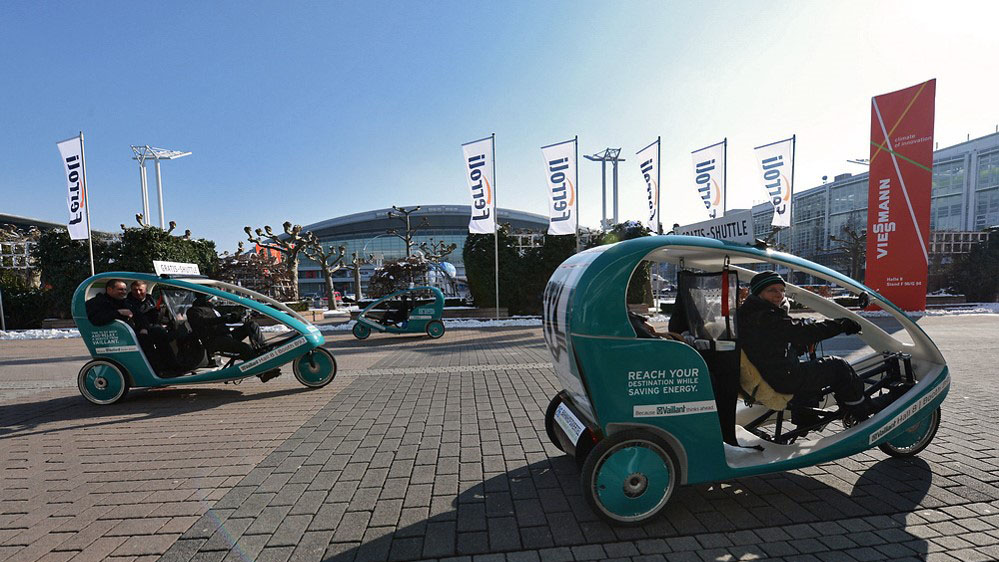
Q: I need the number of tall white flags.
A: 6